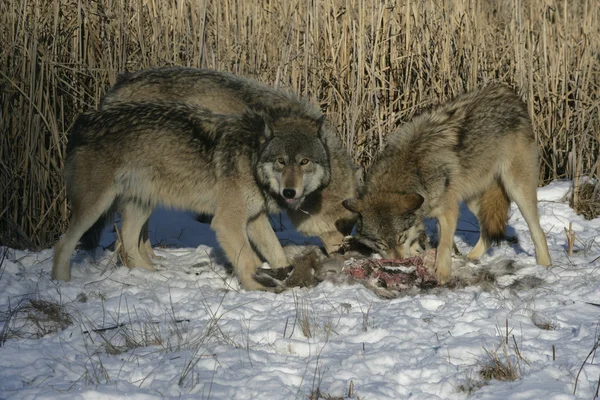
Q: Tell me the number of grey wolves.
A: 3